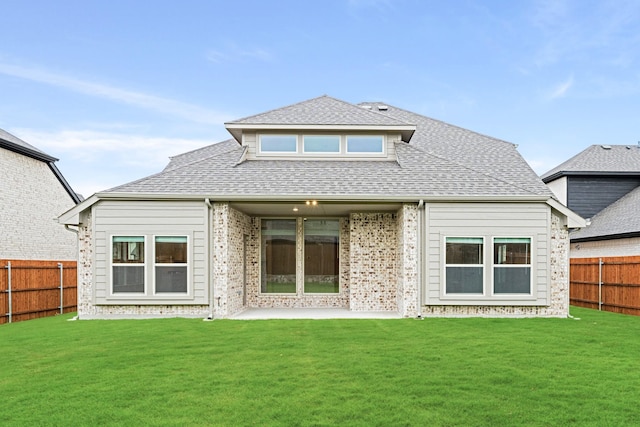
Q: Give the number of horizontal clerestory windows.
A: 3